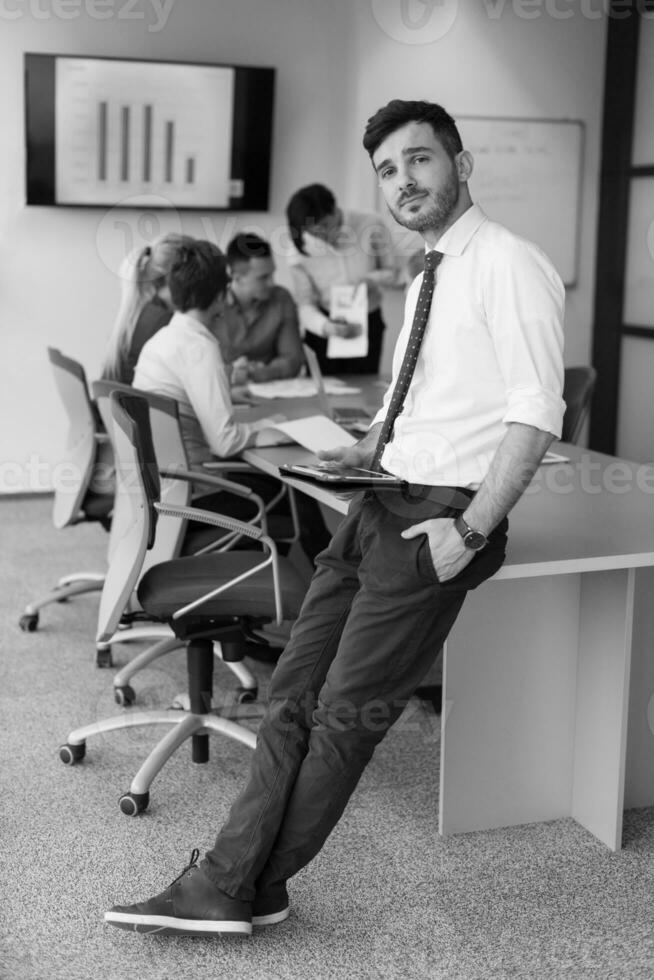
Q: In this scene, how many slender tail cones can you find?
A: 0